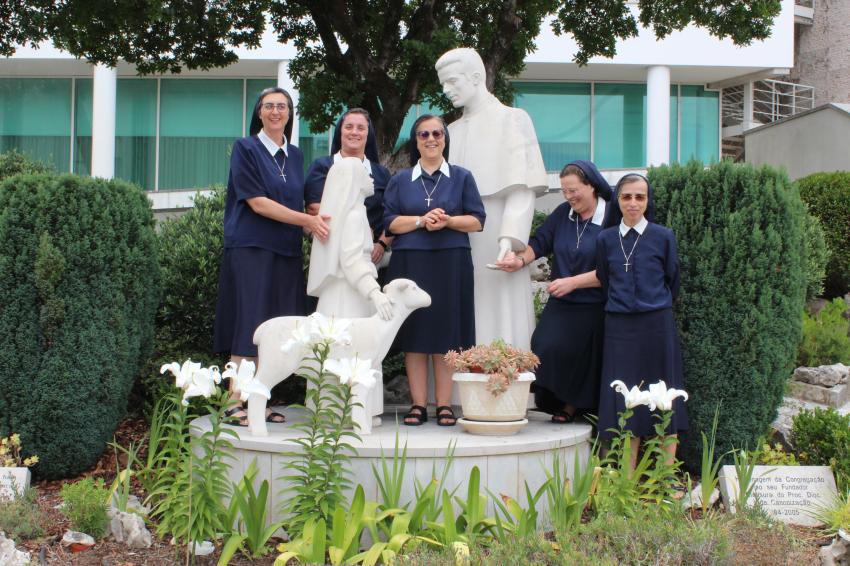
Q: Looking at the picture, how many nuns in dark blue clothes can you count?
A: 5